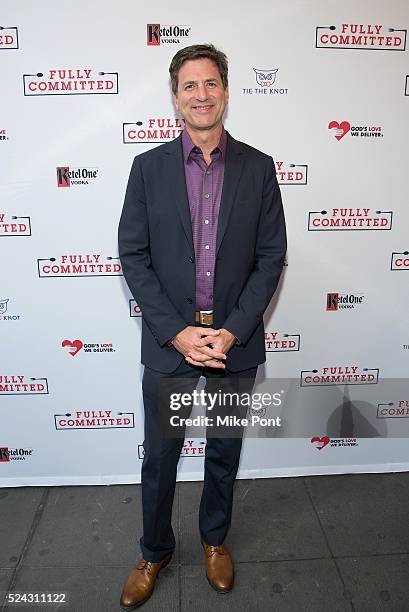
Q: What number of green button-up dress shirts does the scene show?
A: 0